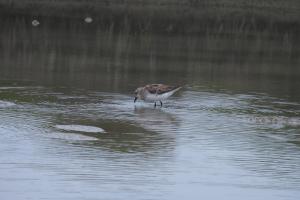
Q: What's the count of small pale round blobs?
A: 2